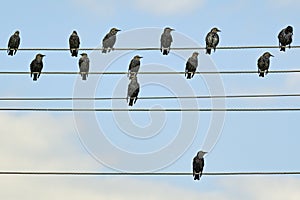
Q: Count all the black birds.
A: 13